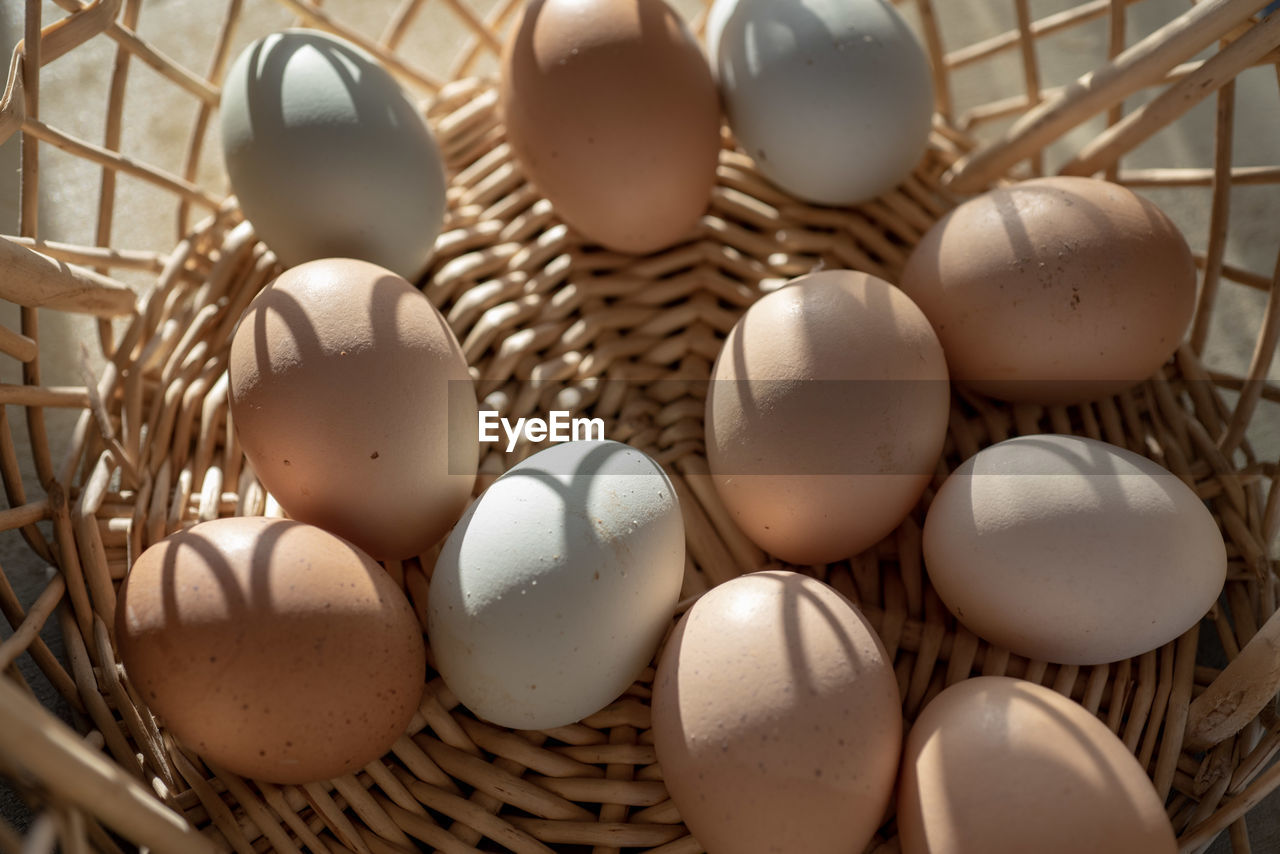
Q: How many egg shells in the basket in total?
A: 11